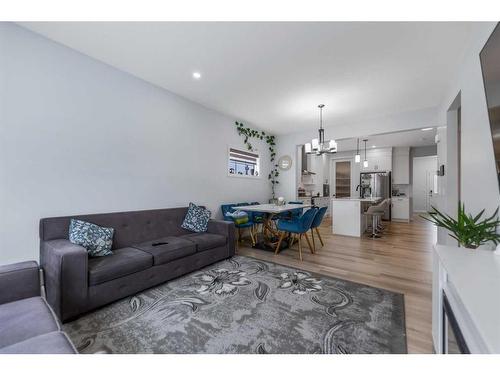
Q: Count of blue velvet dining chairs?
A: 6